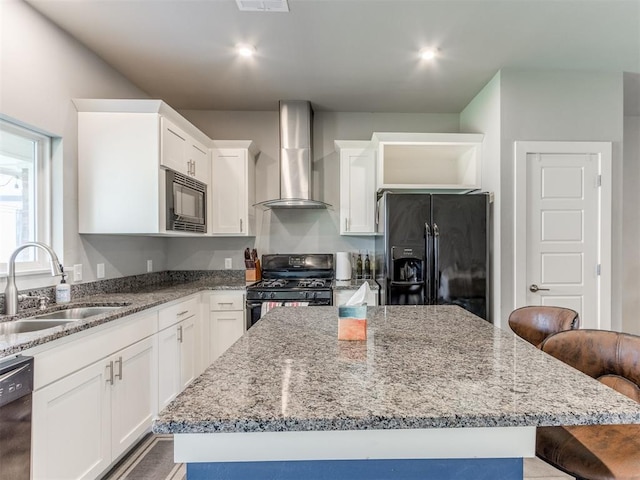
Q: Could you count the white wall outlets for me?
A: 4